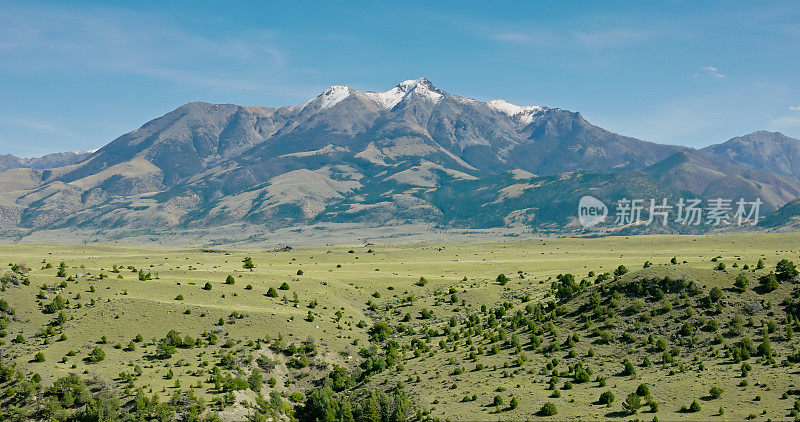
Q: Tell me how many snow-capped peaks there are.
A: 3